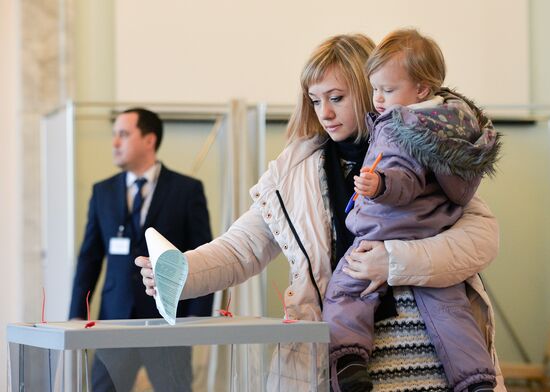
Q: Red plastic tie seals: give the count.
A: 4